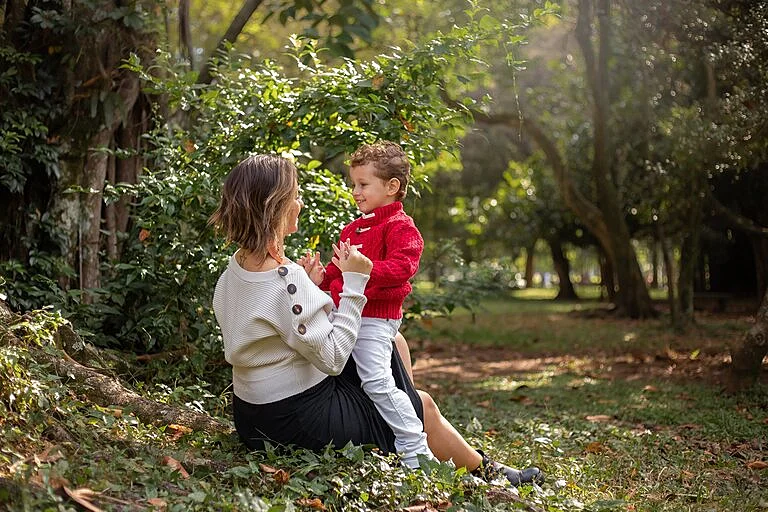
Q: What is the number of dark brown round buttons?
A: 4